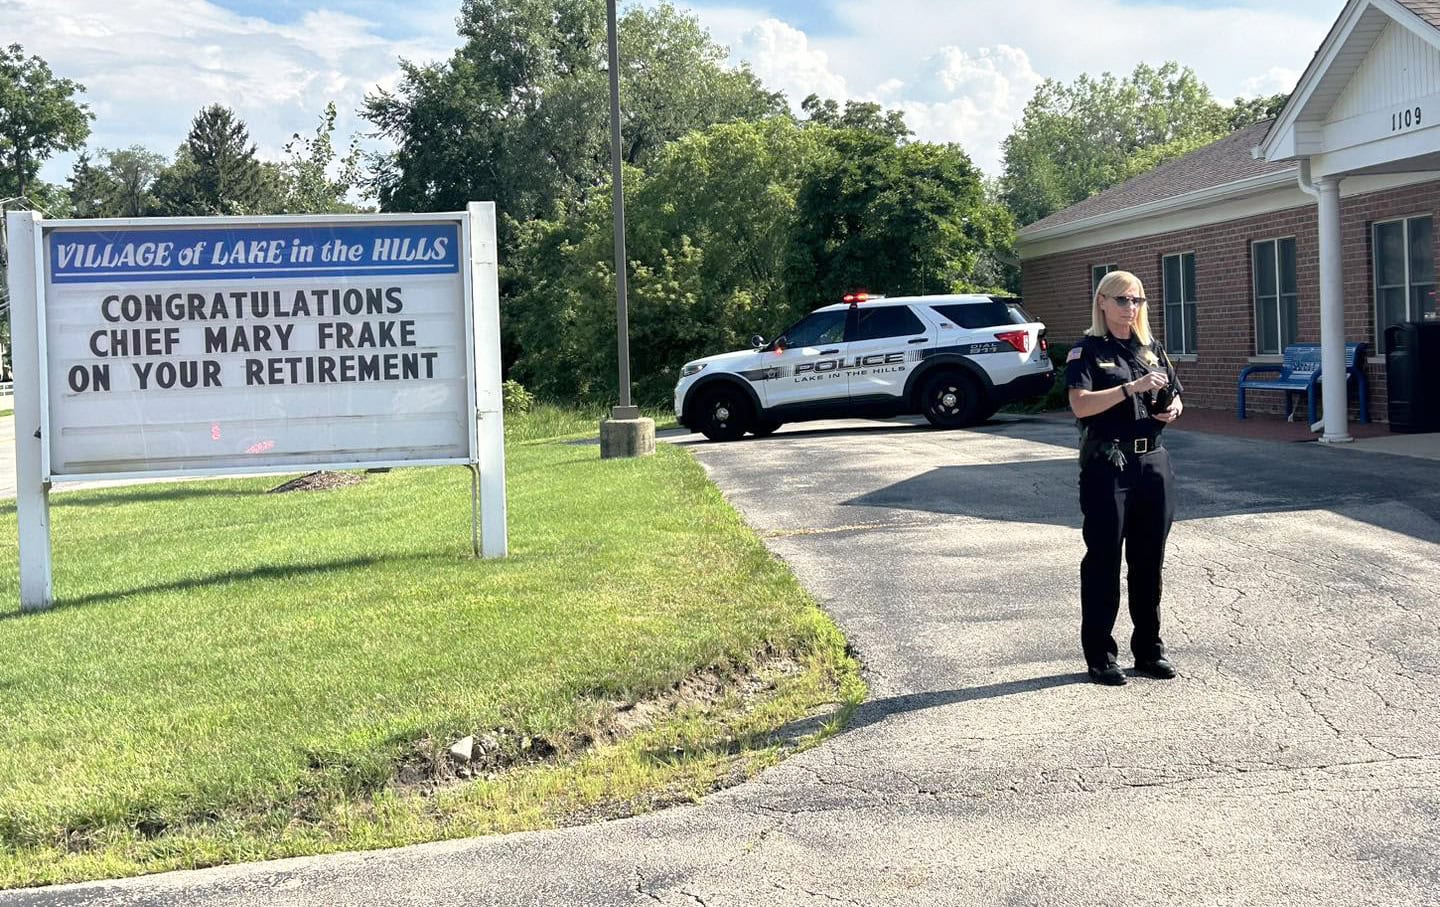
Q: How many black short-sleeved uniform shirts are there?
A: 1